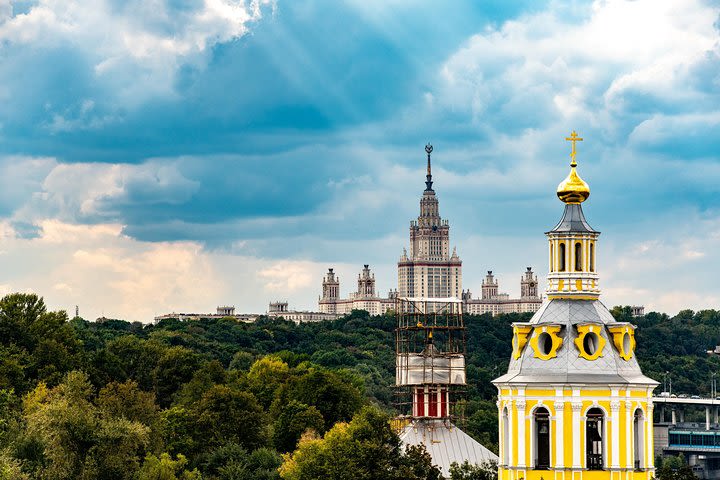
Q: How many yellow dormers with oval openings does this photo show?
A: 4